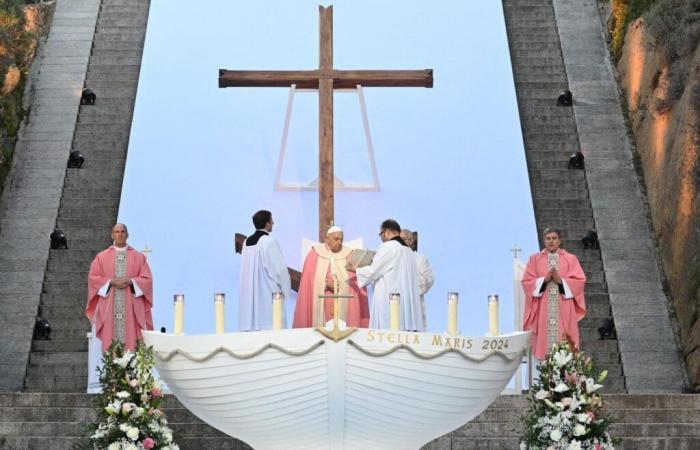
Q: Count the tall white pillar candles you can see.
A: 6